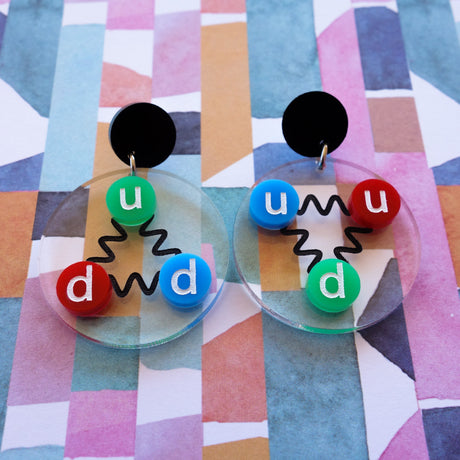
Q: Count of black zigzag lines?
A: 6